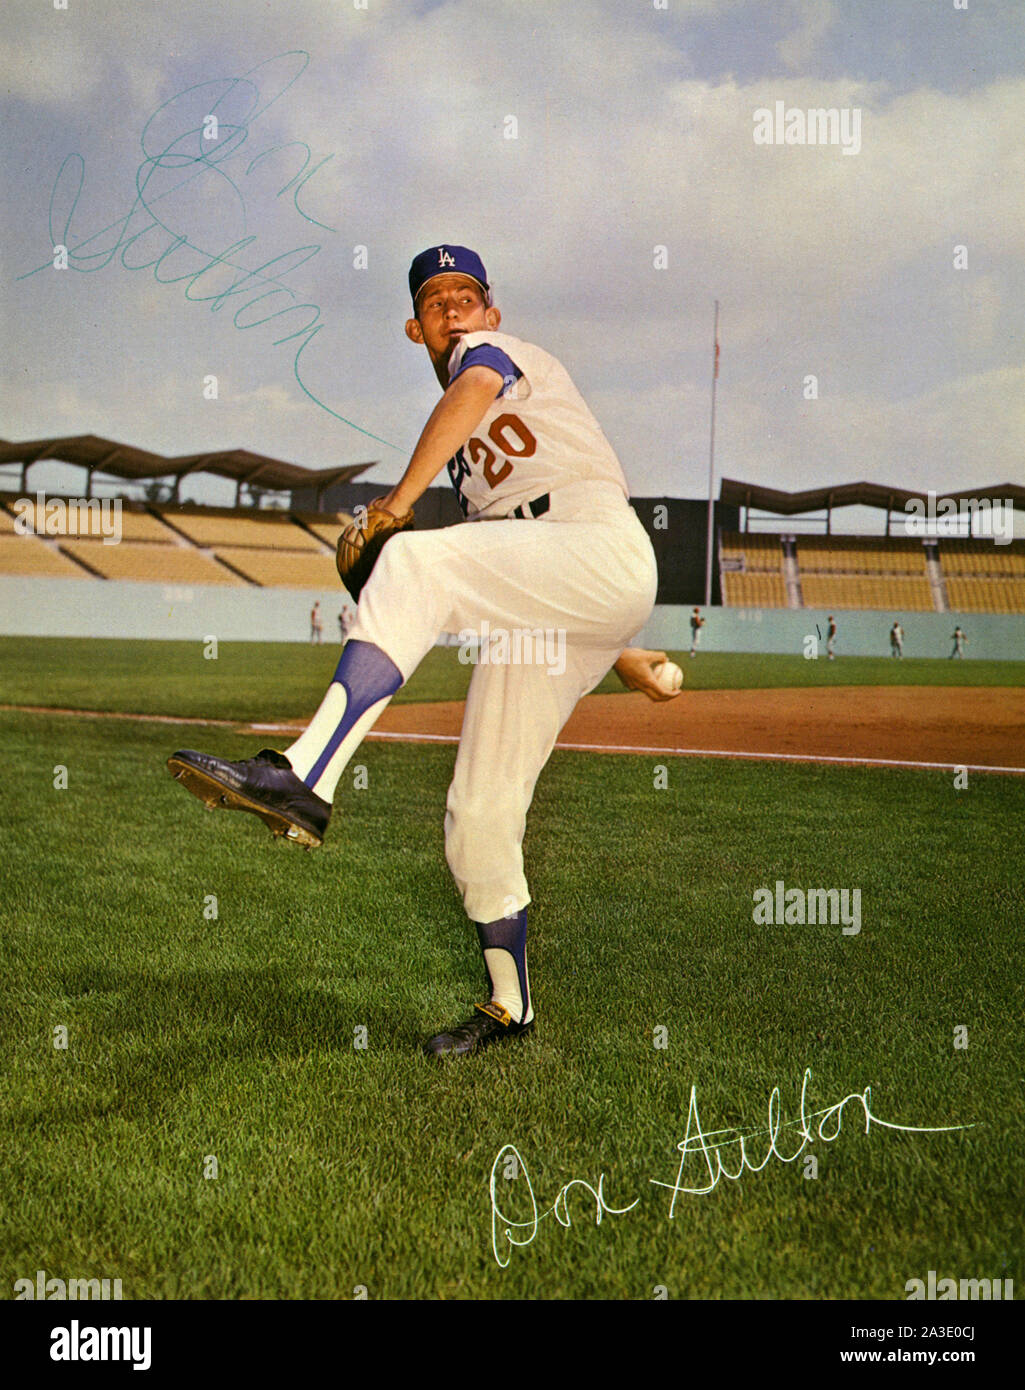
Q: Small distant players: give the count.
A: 6